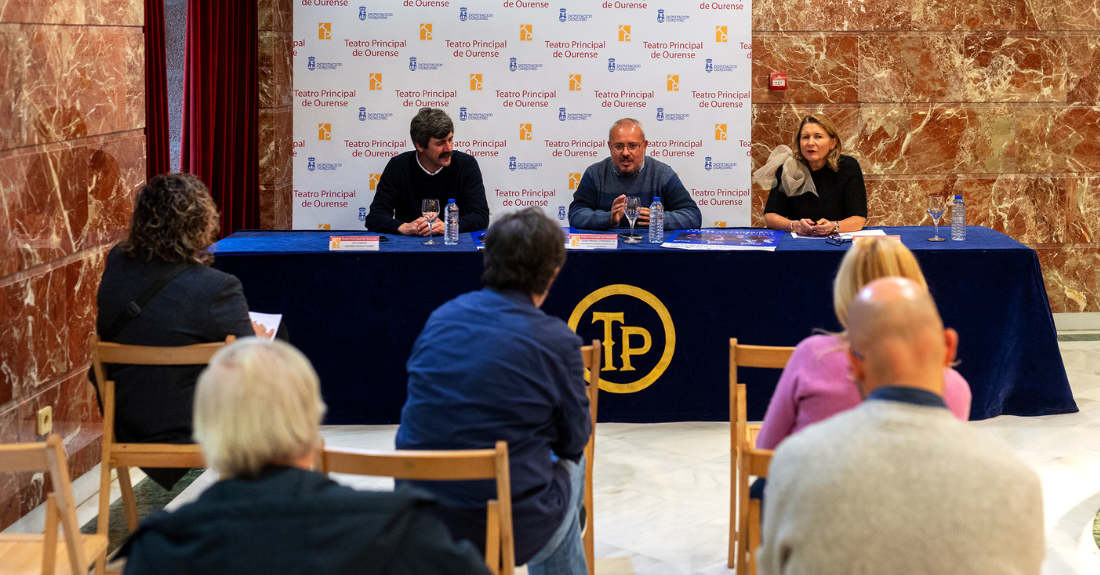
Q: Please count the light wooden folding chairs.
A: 6